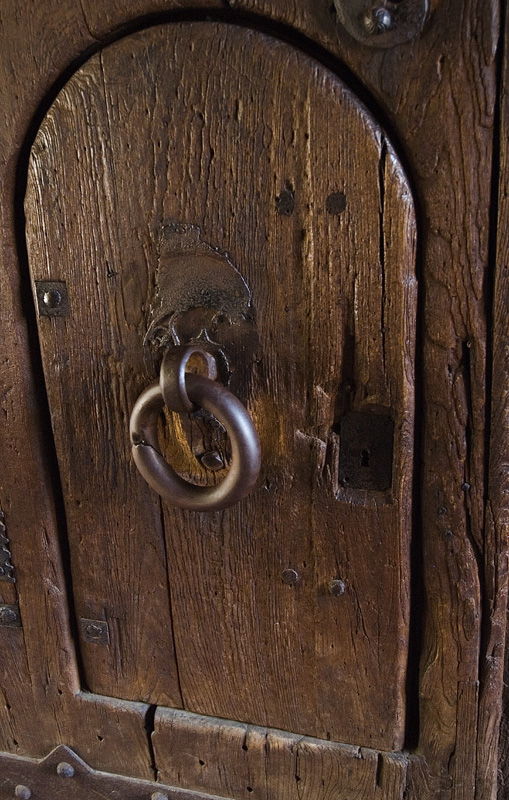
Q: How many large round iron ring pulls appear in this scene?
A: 1